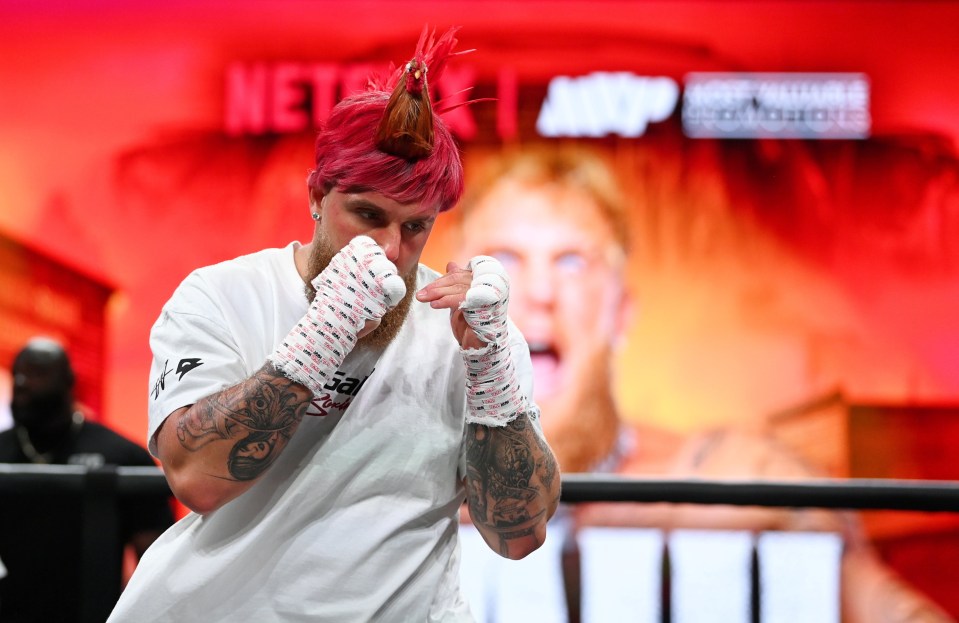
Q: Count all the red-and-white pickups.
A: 0